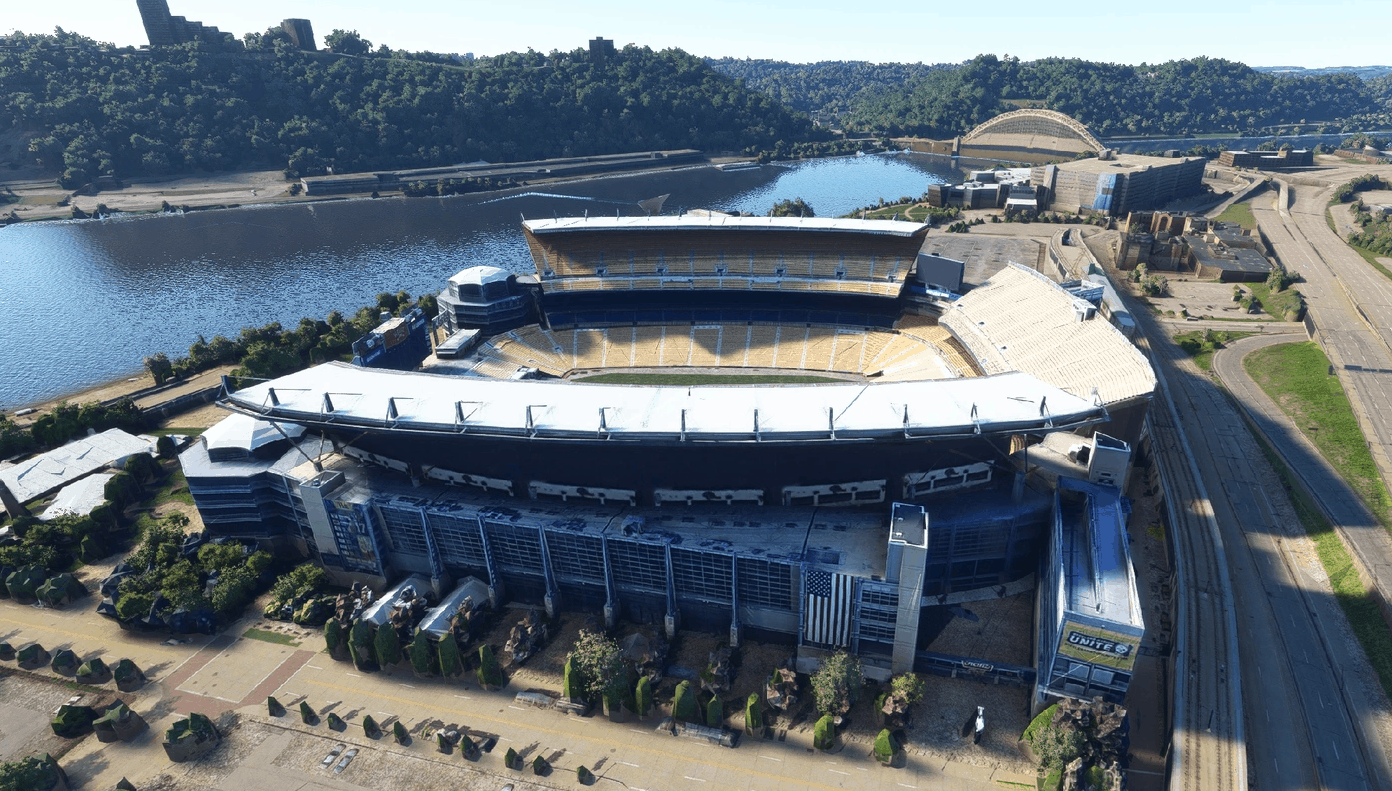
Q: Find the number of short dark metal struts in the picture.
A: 14